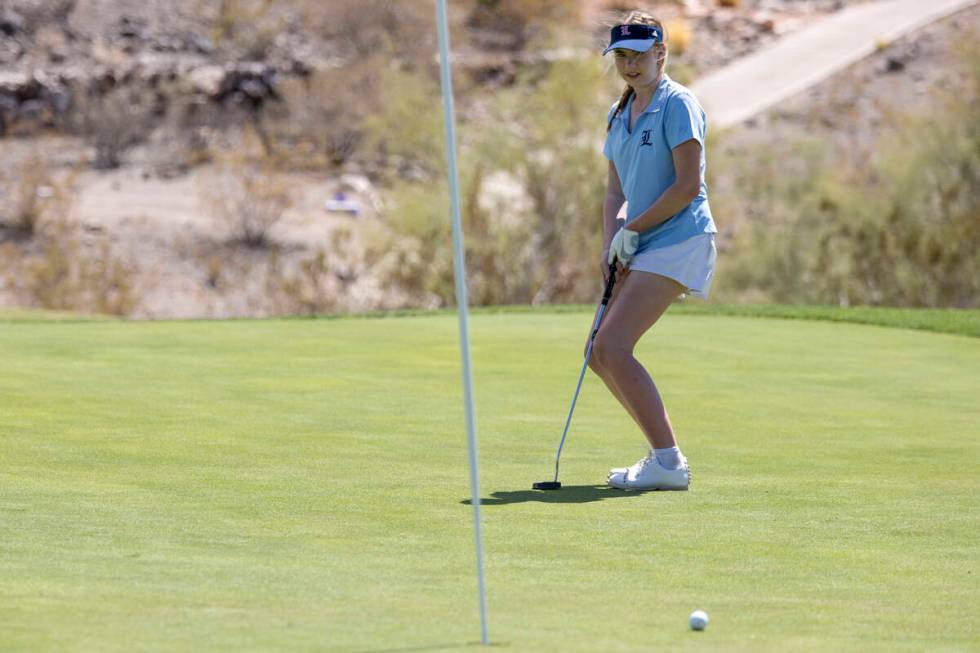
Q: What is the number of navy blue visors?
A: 1